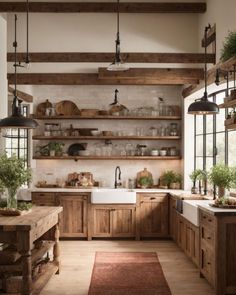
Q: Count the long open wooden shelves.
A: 3